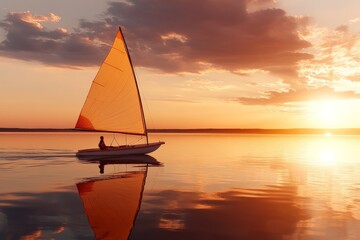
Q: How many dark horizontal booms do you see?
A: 1